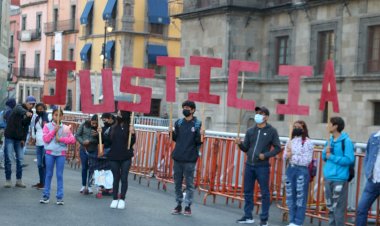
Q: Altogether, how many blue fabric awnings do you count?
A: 6